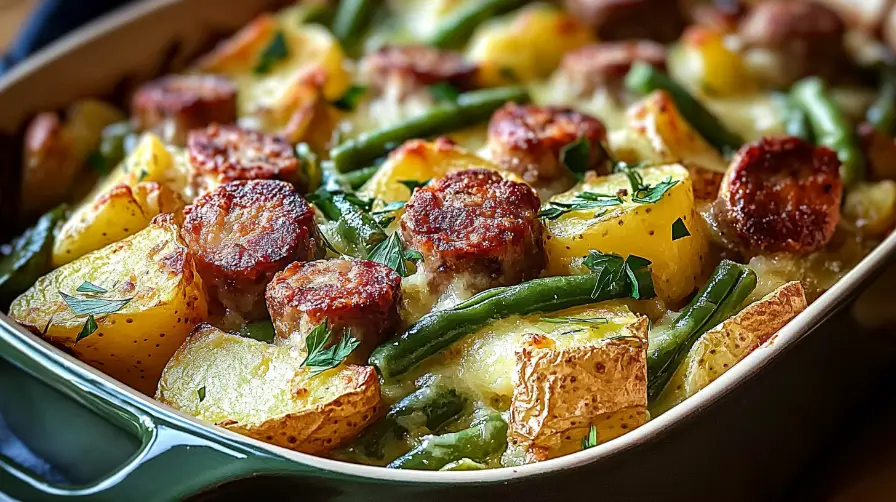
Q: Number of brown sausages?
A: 11